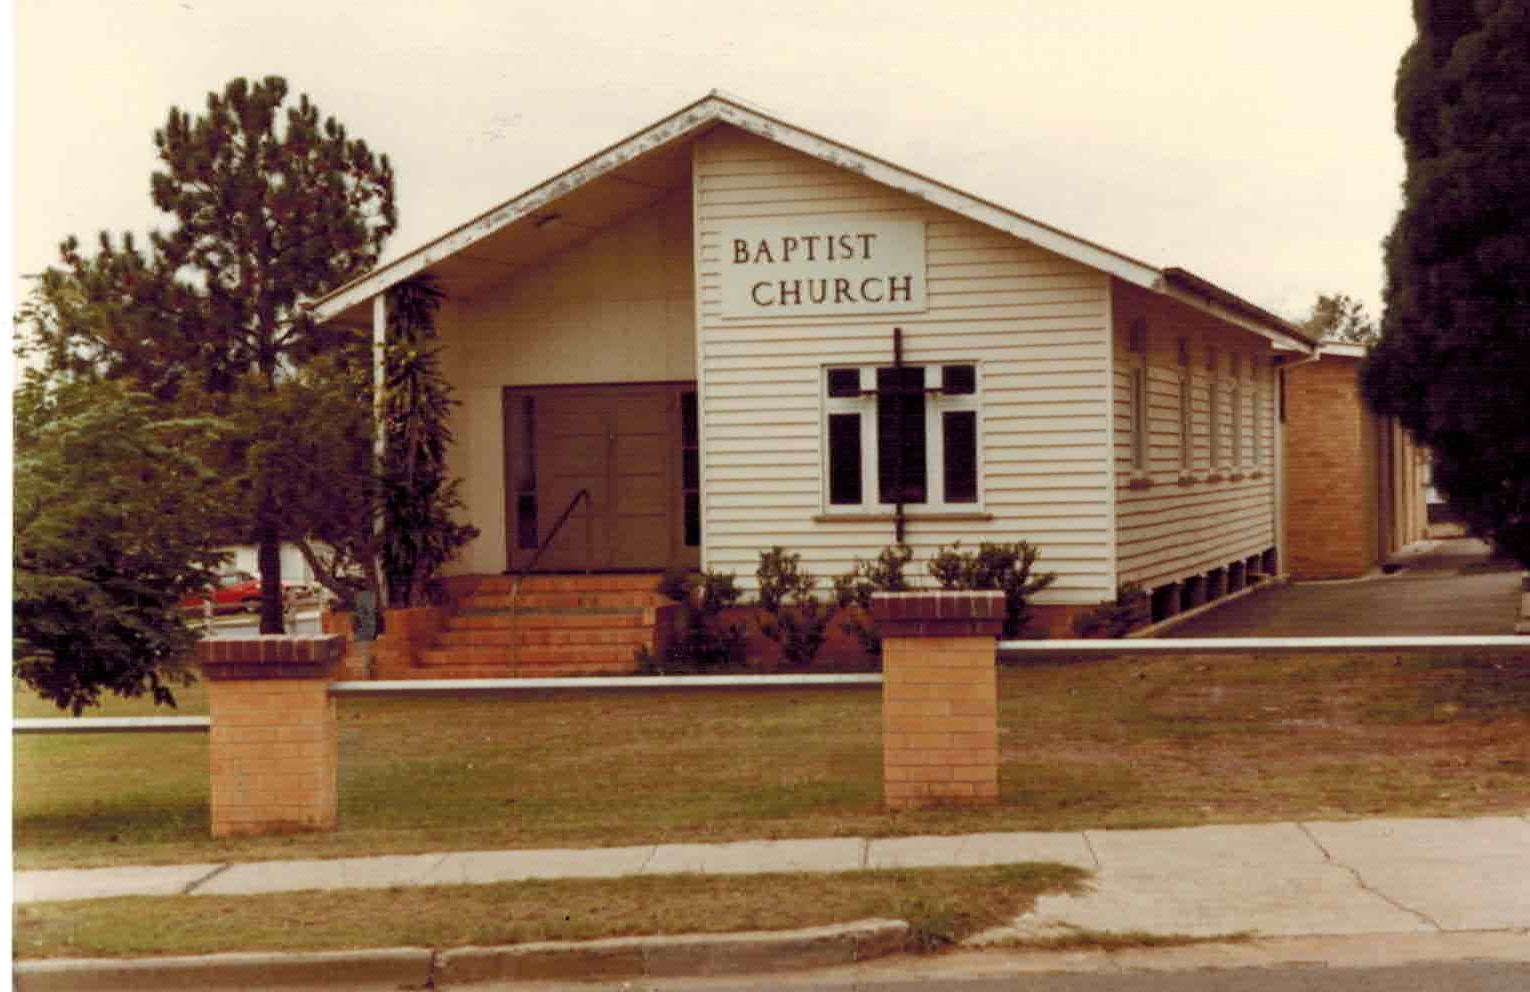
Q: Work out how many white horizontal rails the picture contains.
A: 3